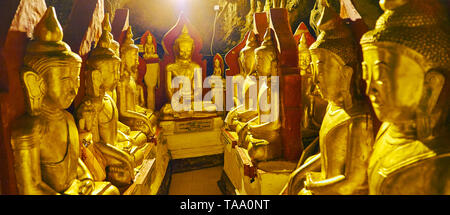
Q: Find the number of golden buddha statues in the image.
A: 12